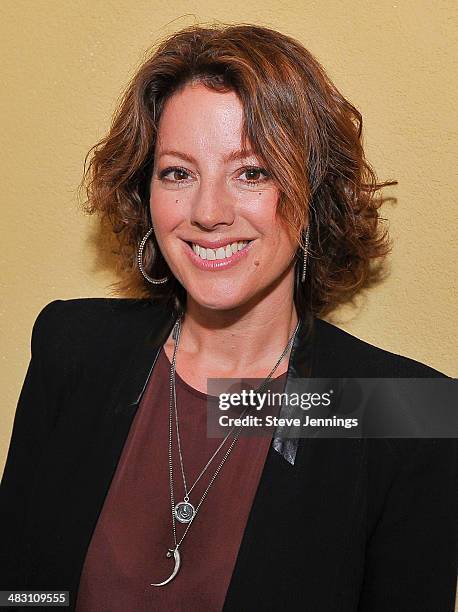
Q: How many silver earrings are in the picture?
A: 2